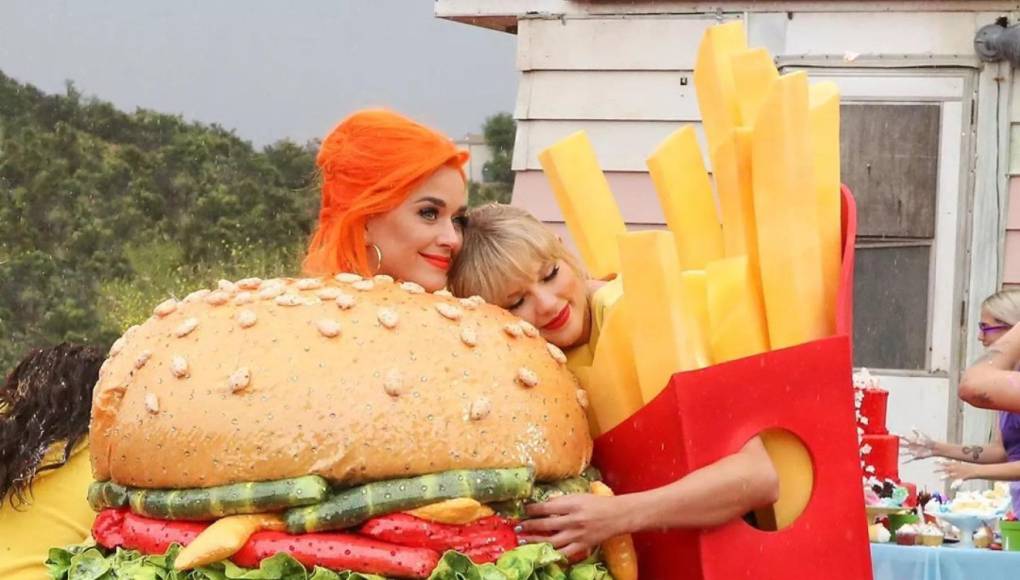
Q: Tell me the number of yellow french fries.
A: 11